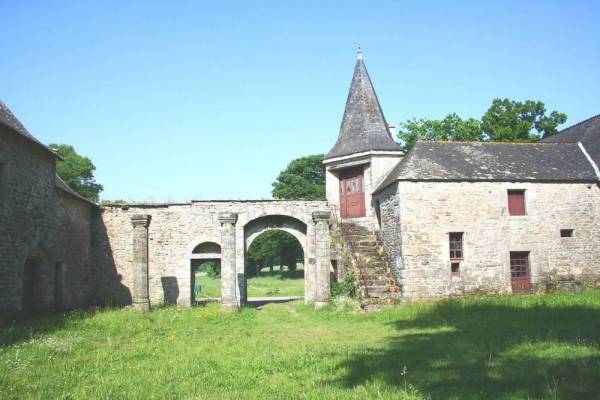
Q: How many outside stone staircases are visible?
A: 1